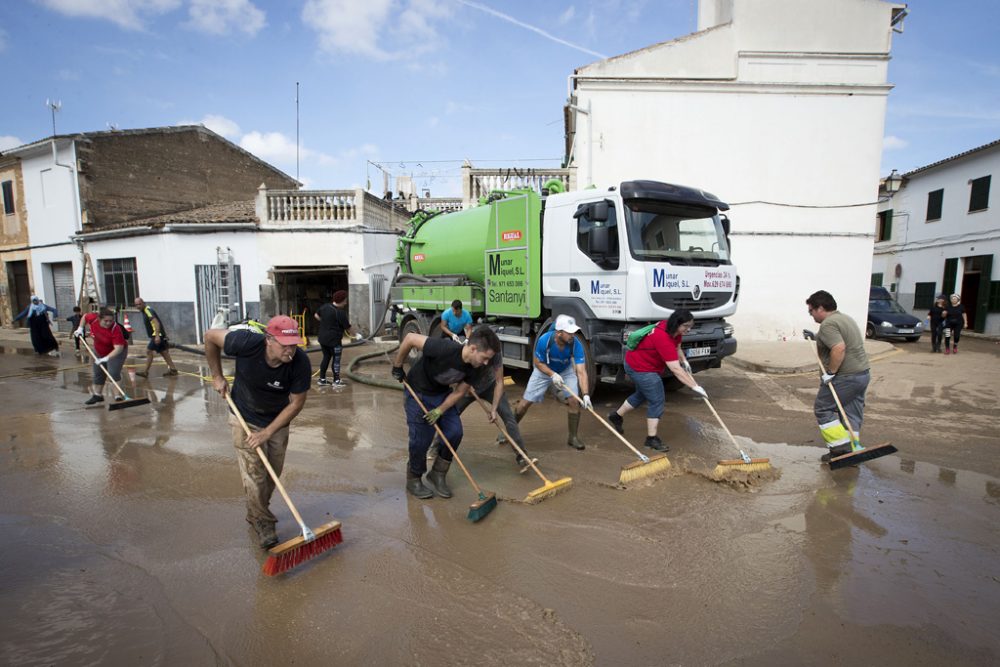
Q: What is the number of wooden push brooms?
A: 7